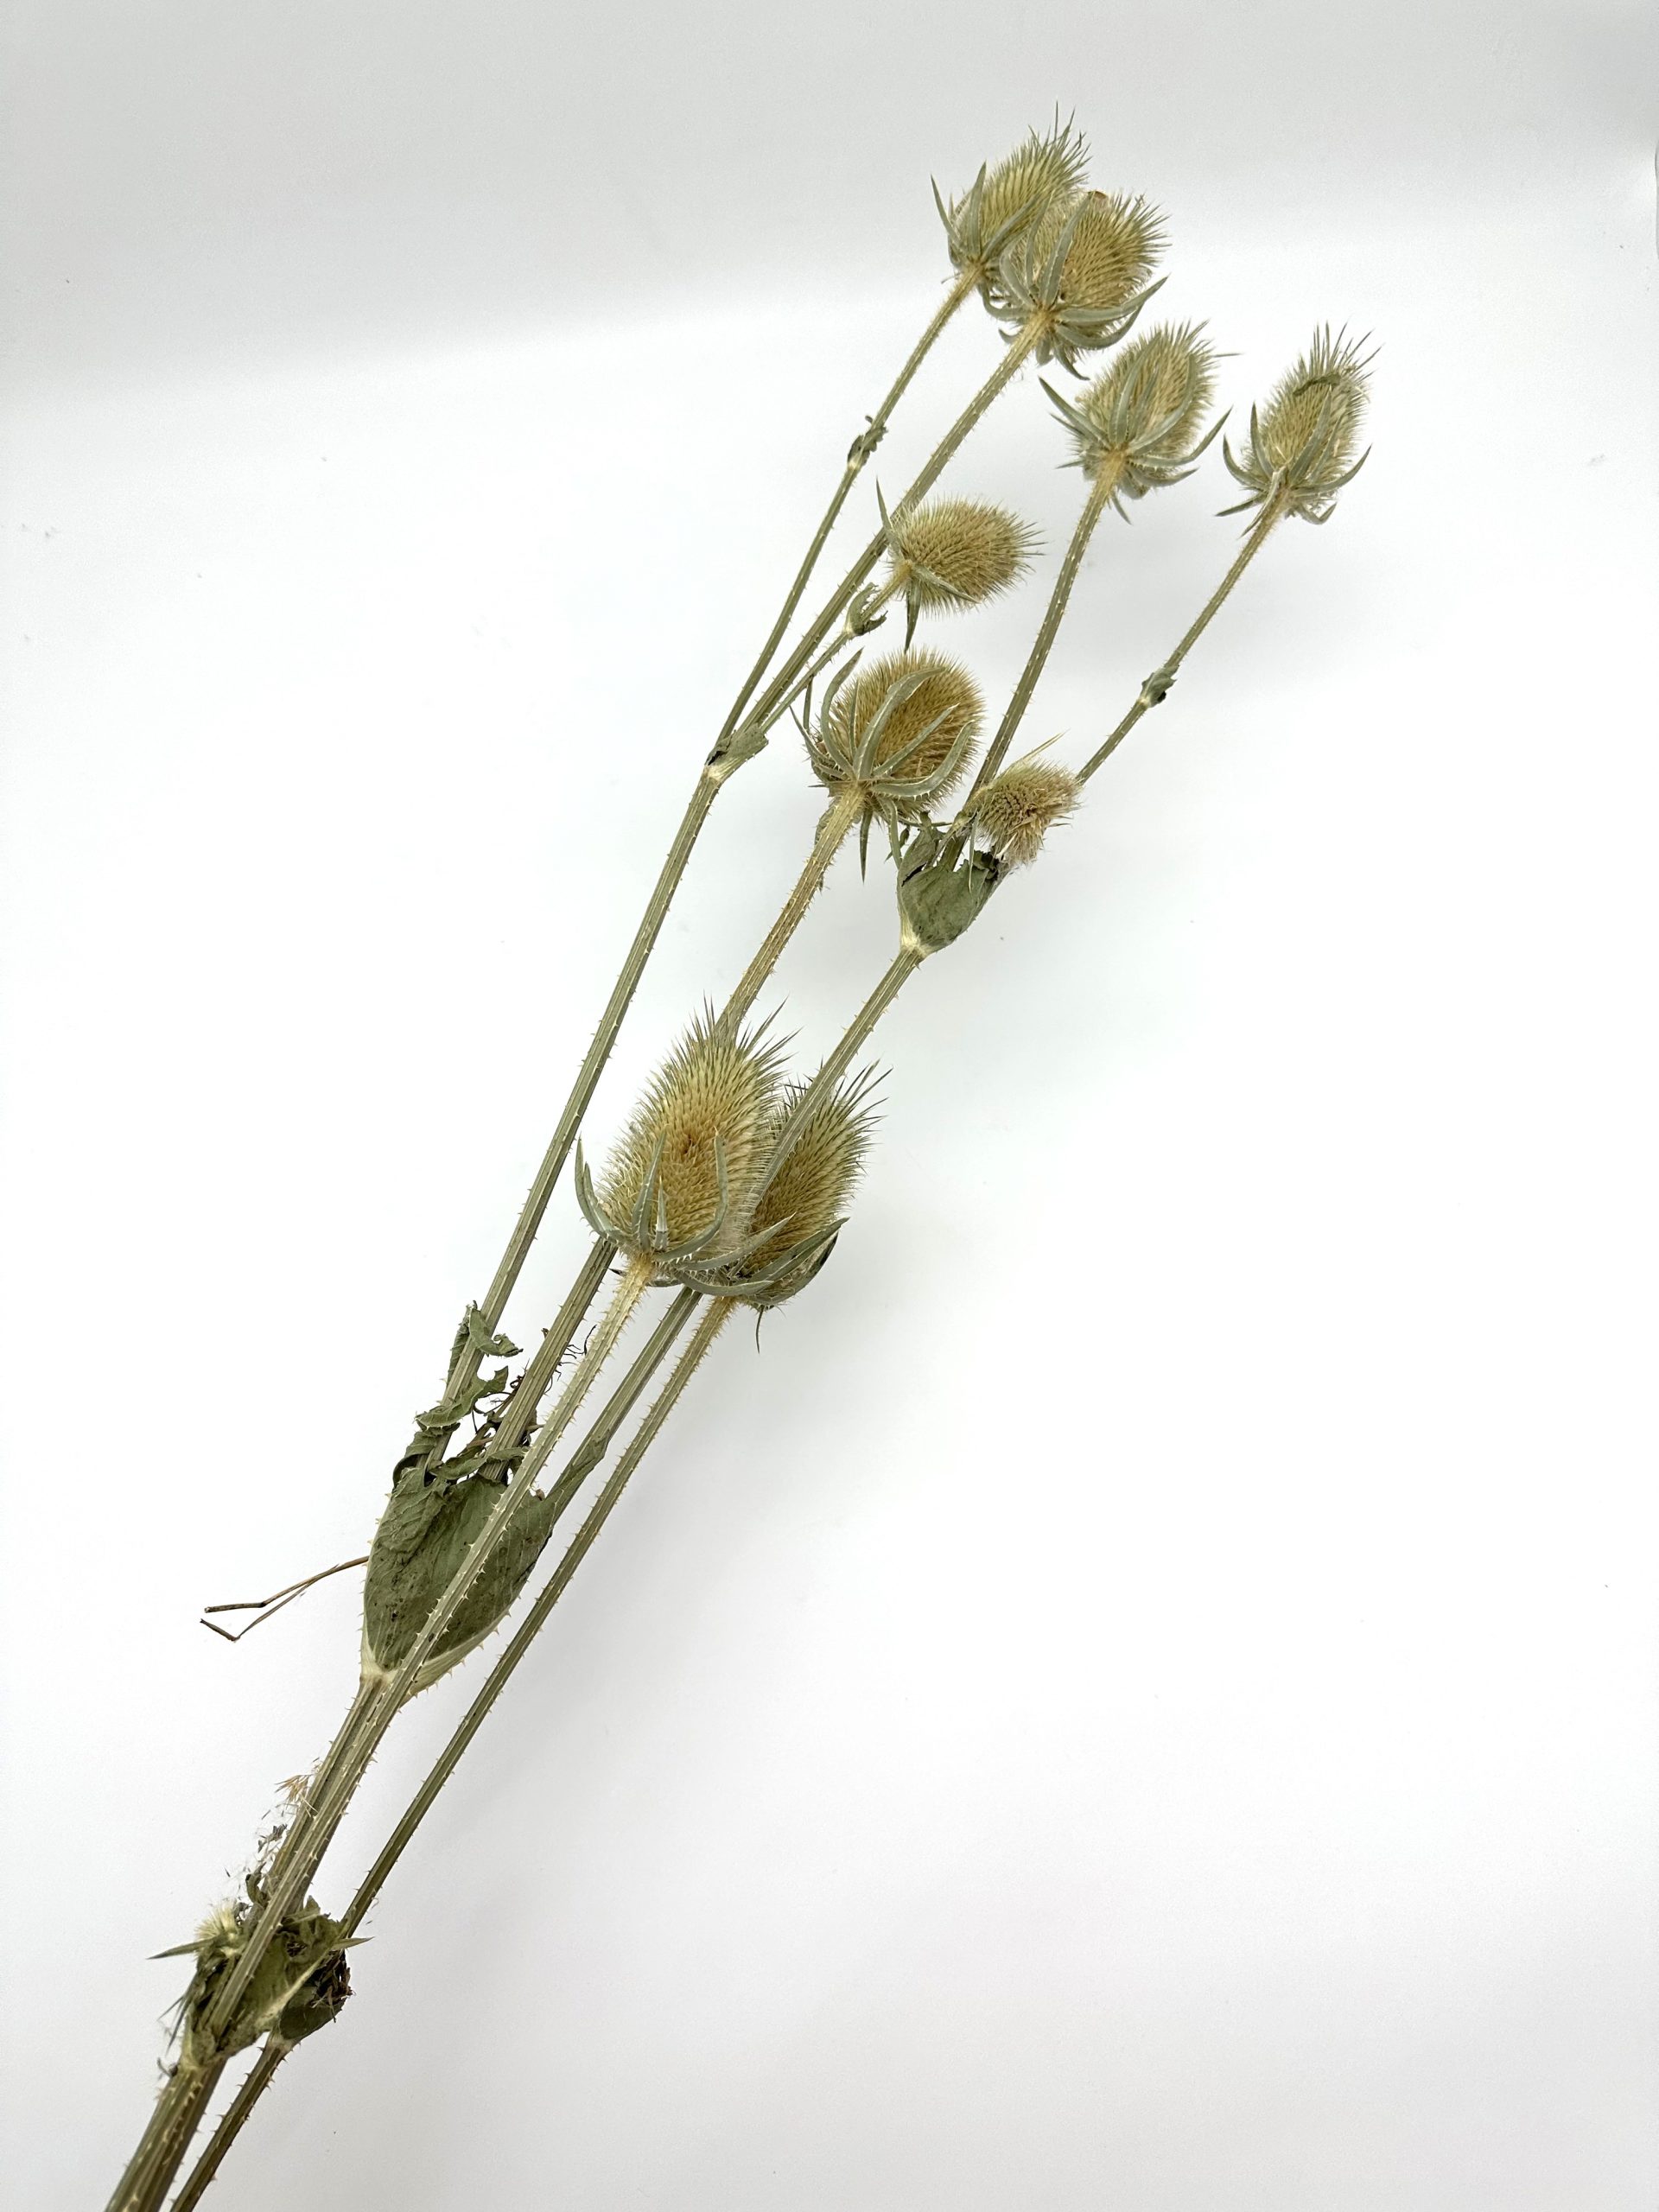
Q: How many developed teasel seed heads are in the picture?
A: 9